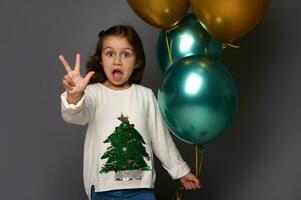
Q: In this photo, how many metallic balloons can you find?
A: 4